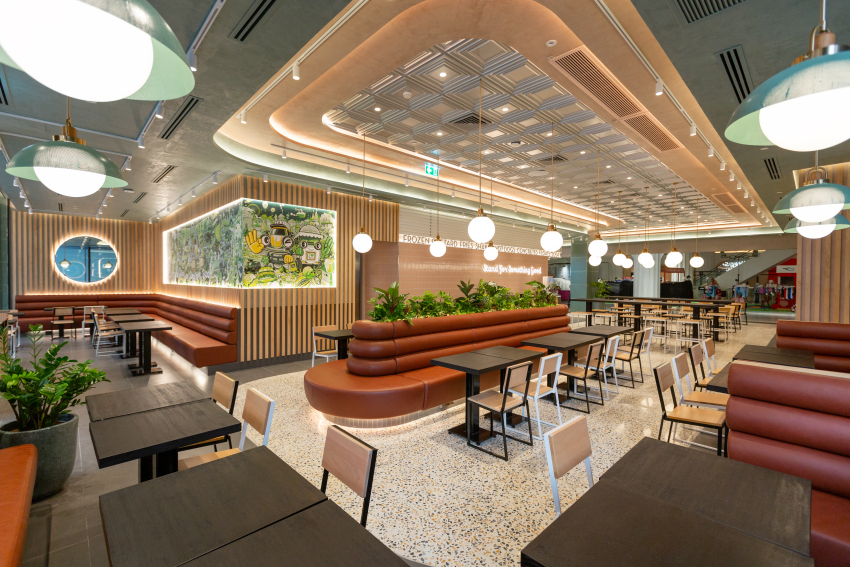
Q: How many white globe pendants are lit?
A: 14